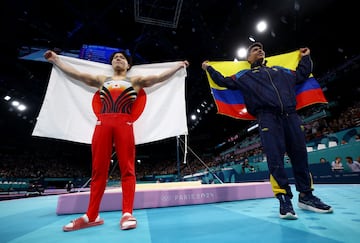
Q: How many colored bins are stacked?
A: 0